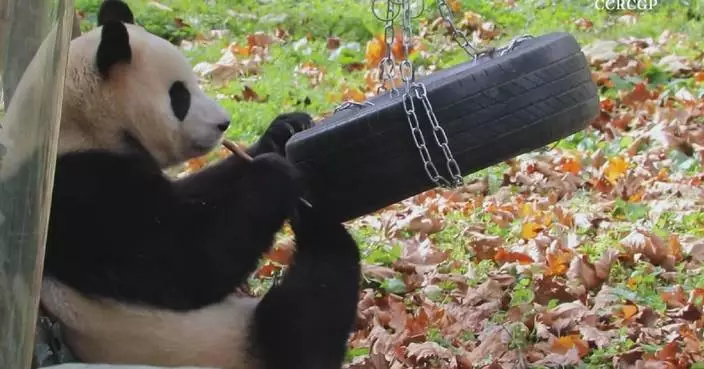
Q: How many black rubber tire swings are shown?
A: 1